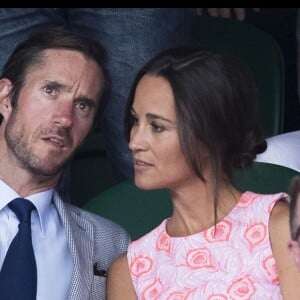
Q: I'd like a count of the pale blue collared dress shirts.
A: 1